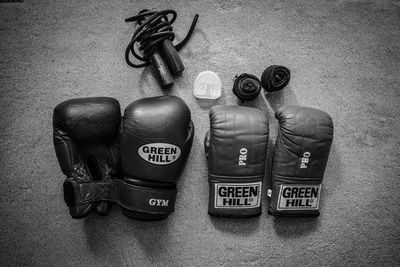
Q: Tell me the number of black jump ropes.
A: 1